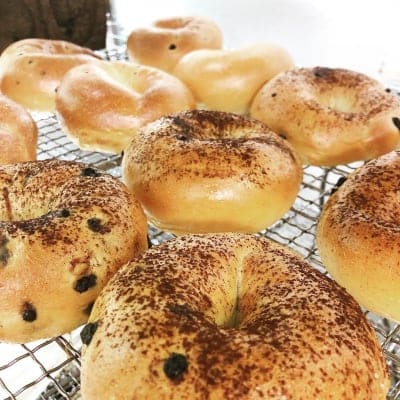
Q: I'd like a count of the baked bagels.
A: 10